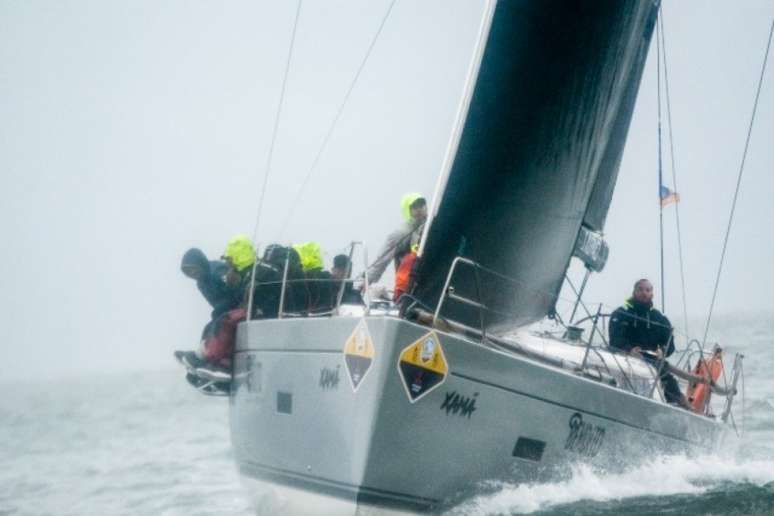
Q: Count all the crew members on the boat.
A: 7